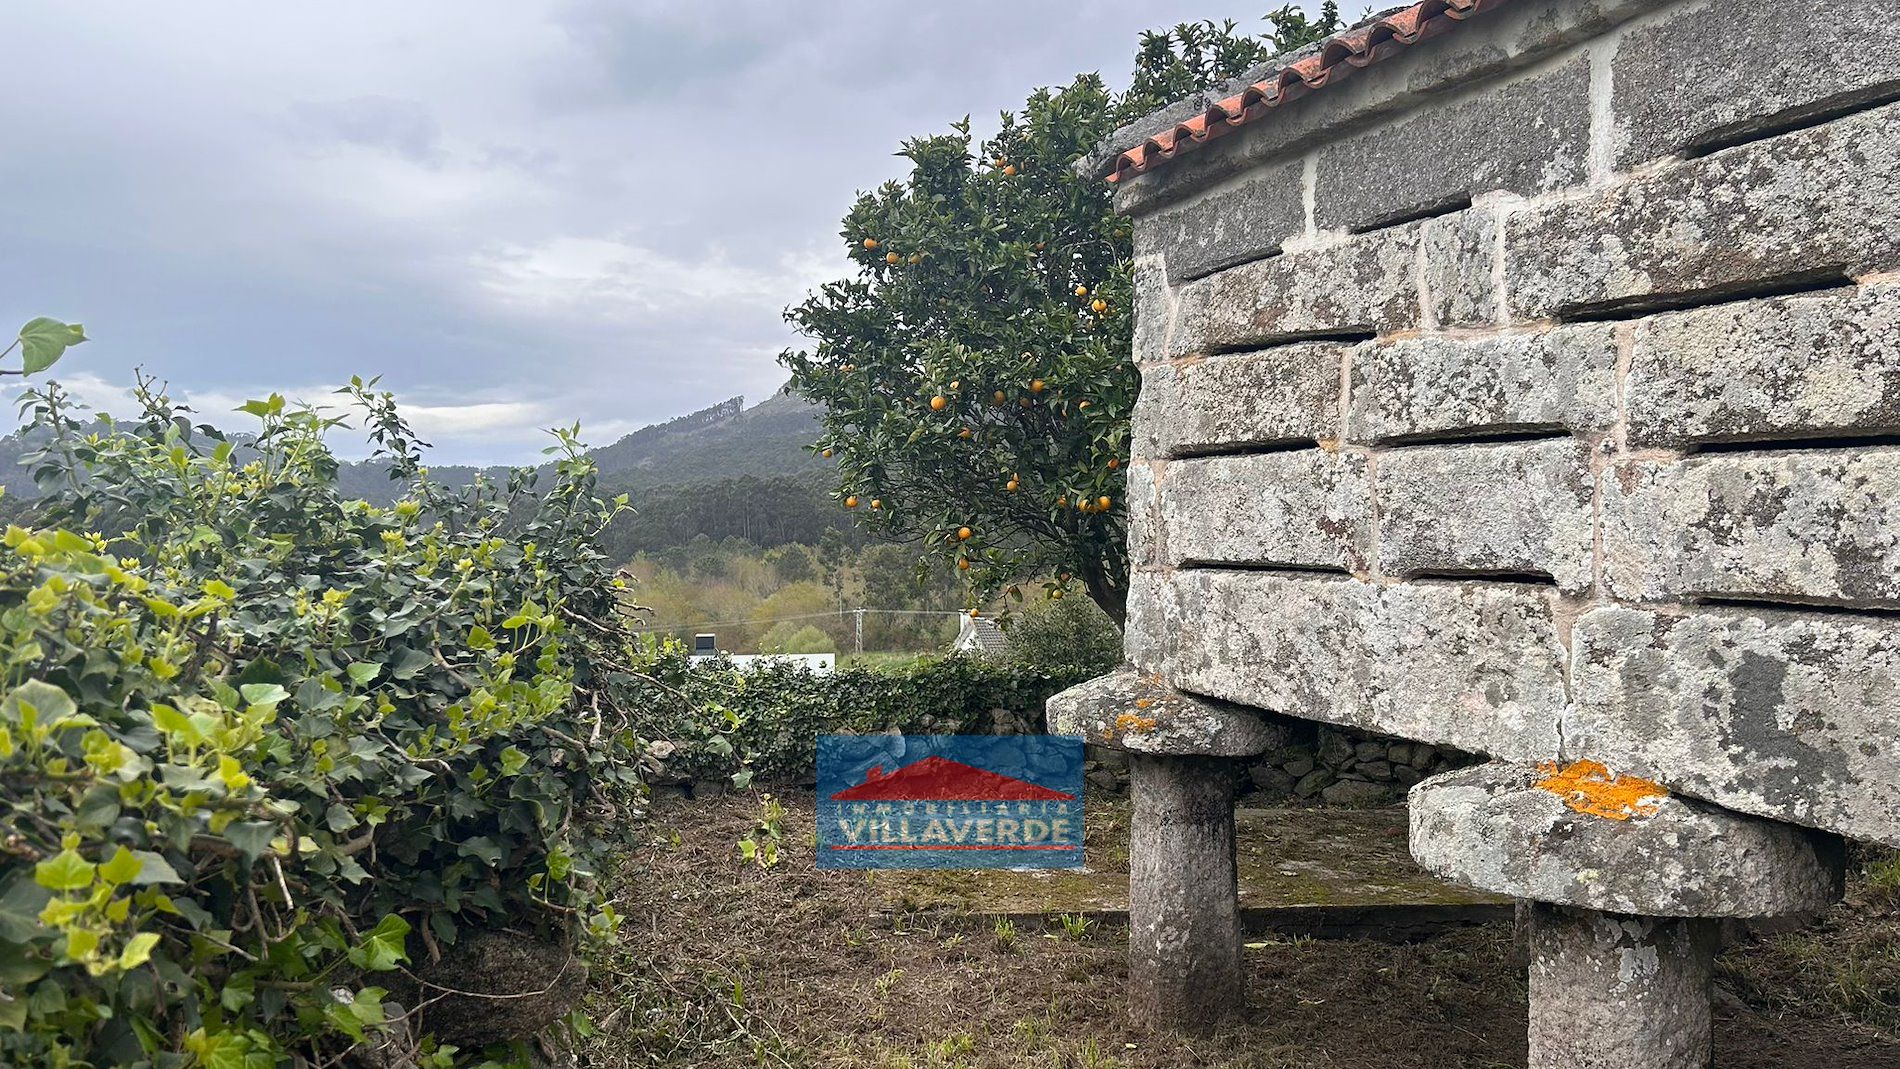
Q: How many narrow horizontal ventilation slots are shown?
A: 11